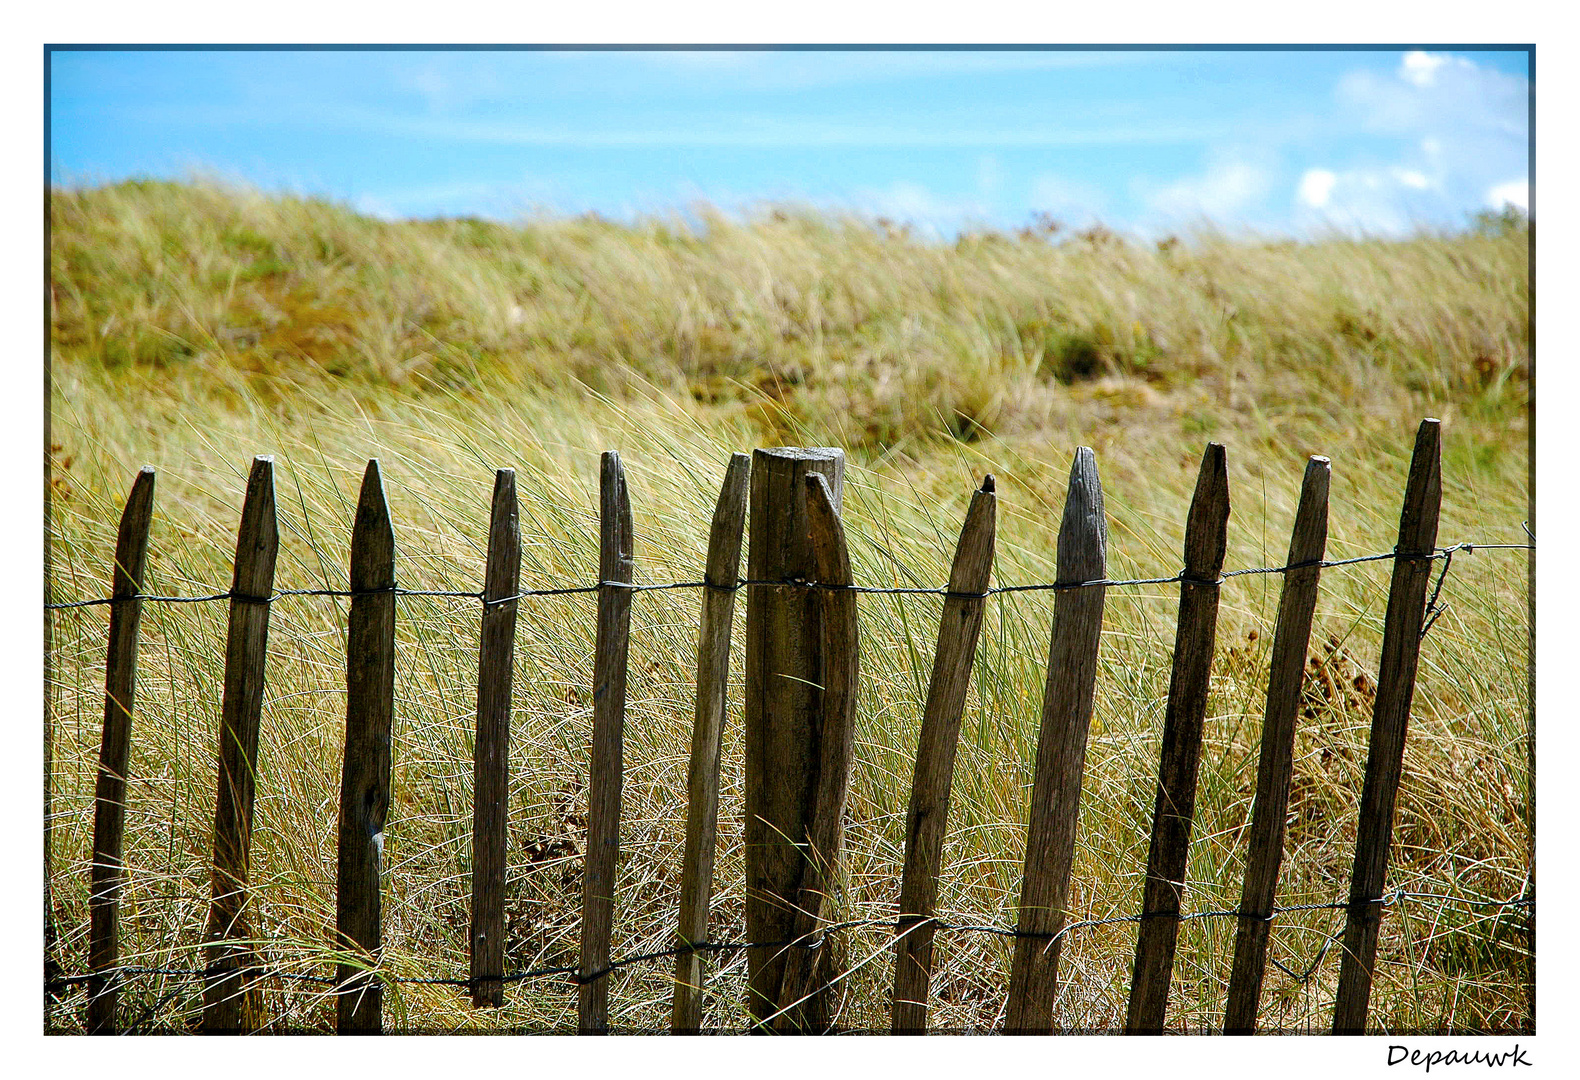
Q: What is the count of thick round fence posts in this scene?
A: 1